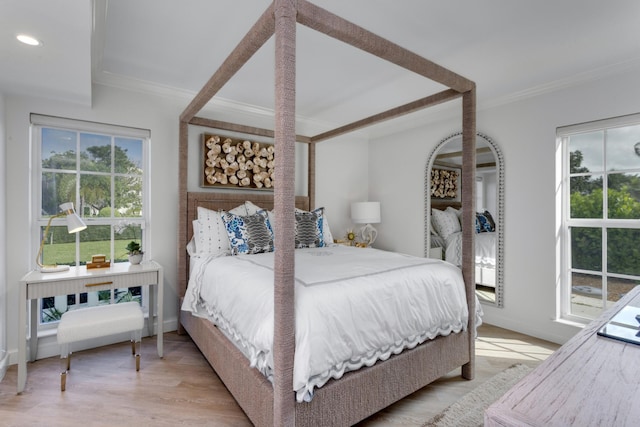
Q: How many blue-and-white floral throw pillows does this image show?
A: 2